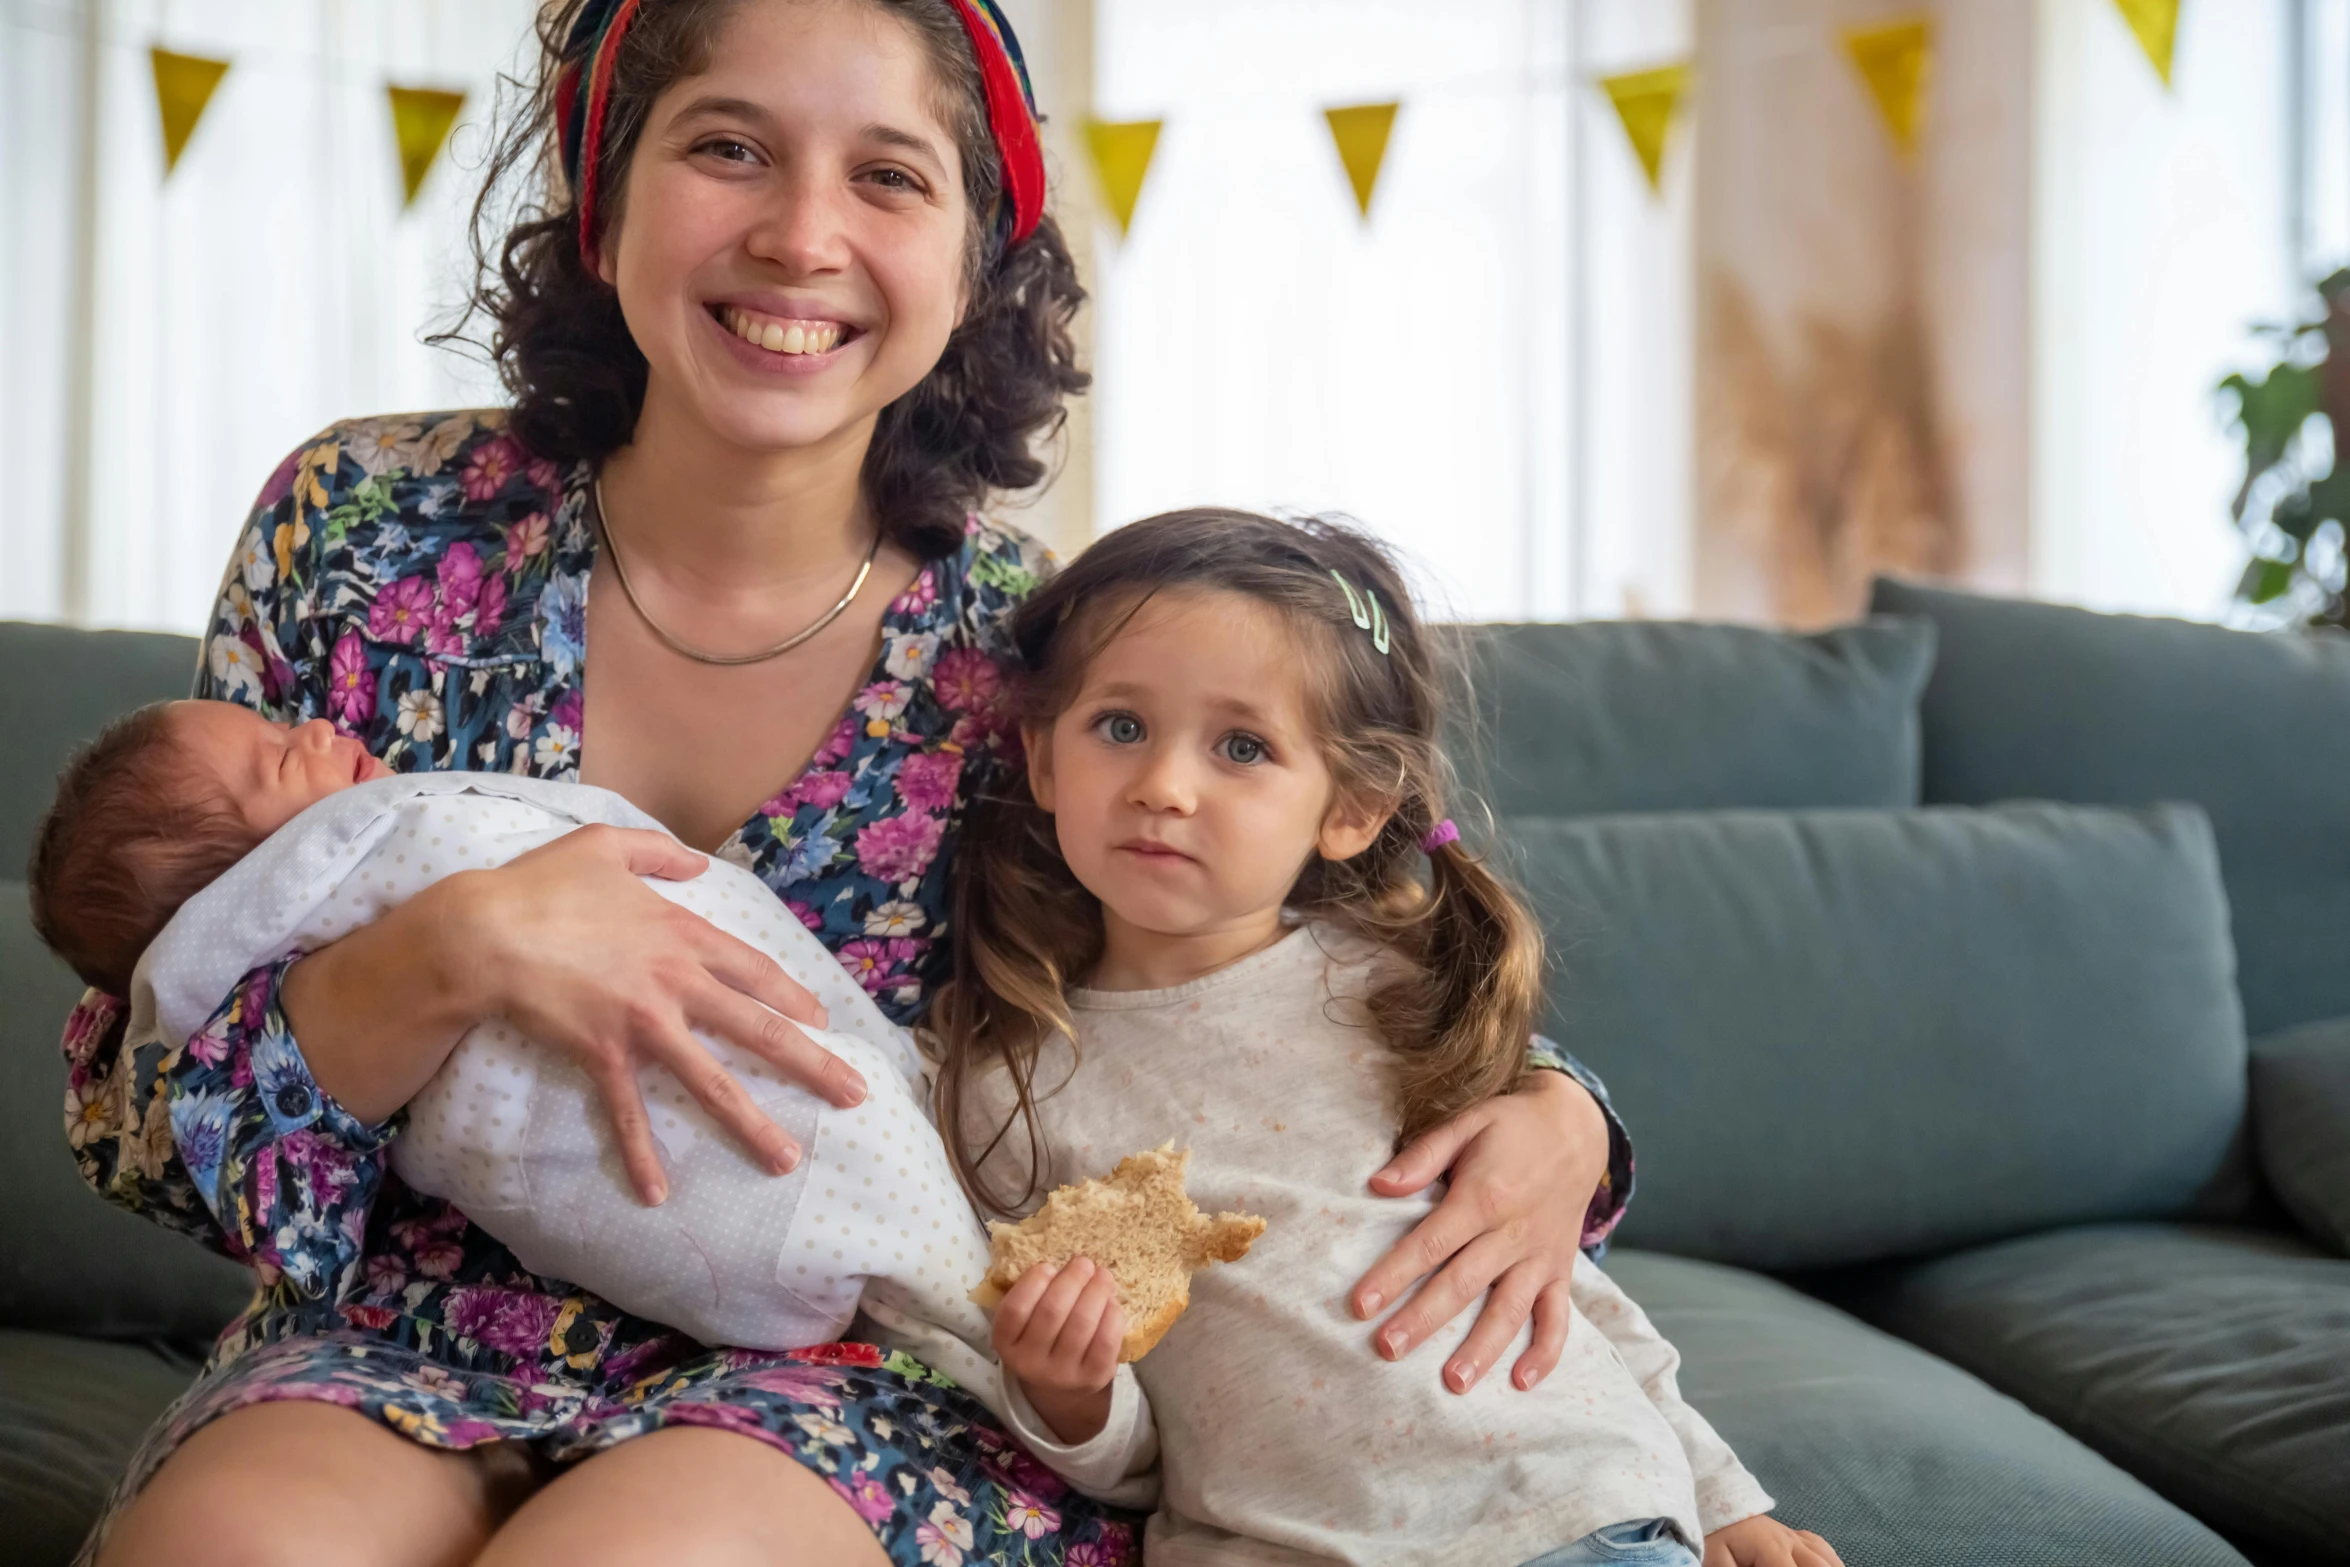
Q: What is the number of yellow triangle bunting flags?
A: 7